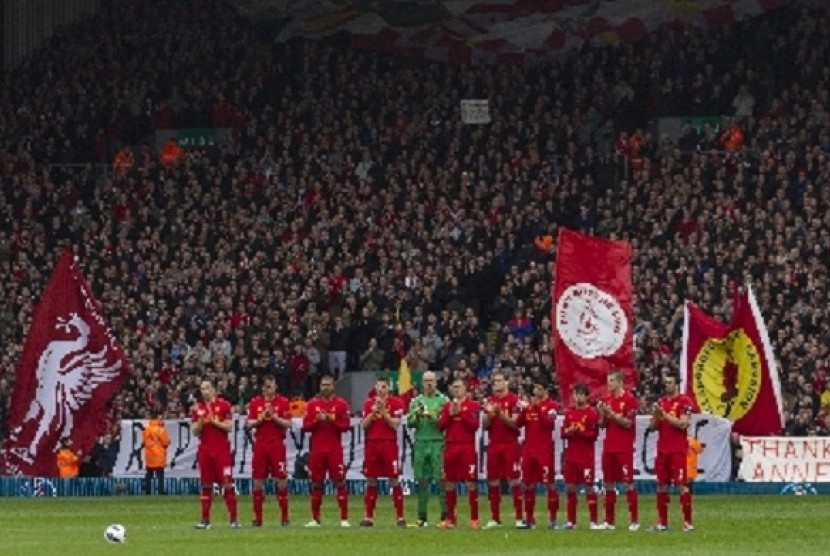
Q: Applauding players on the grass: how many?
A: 11